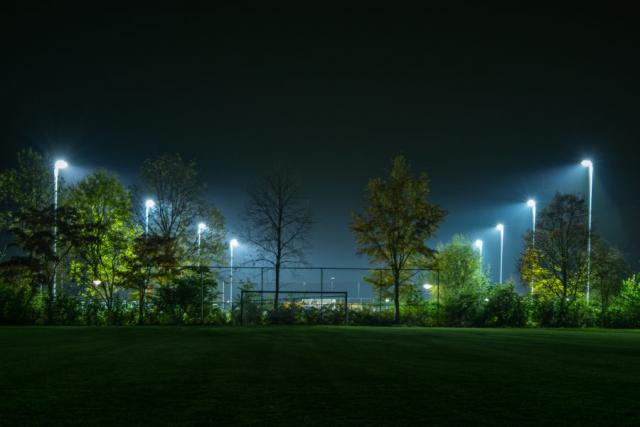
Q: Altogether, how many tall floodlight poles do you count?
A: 8